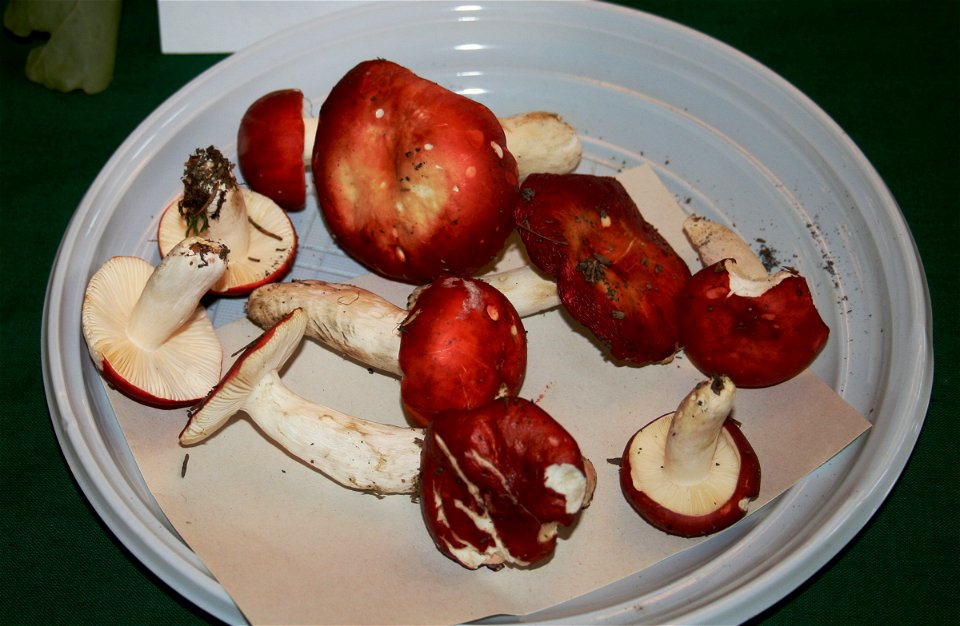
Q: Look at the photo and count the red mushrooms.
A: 10